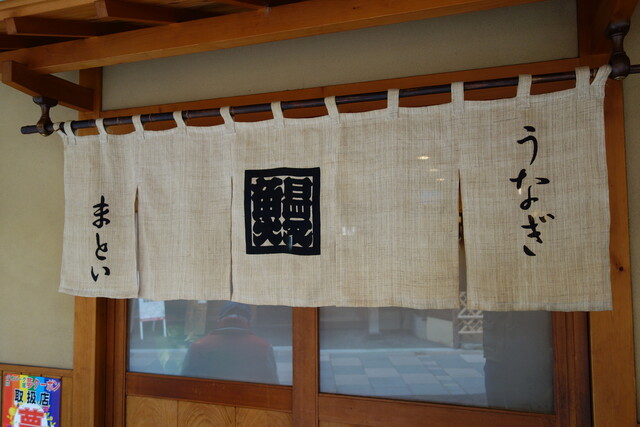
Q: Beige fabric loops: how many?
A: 13